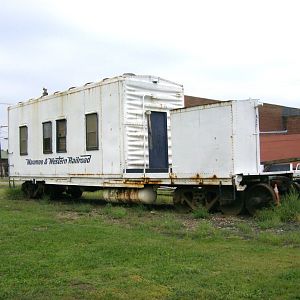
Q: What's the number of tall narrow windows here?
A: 4